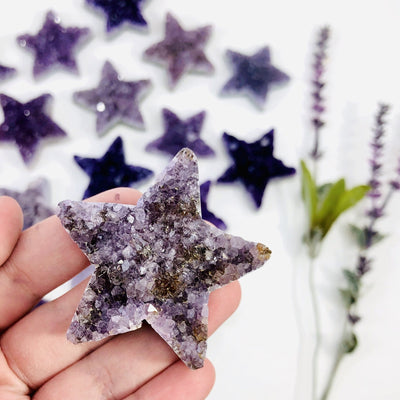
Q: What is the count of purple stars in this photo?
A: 13